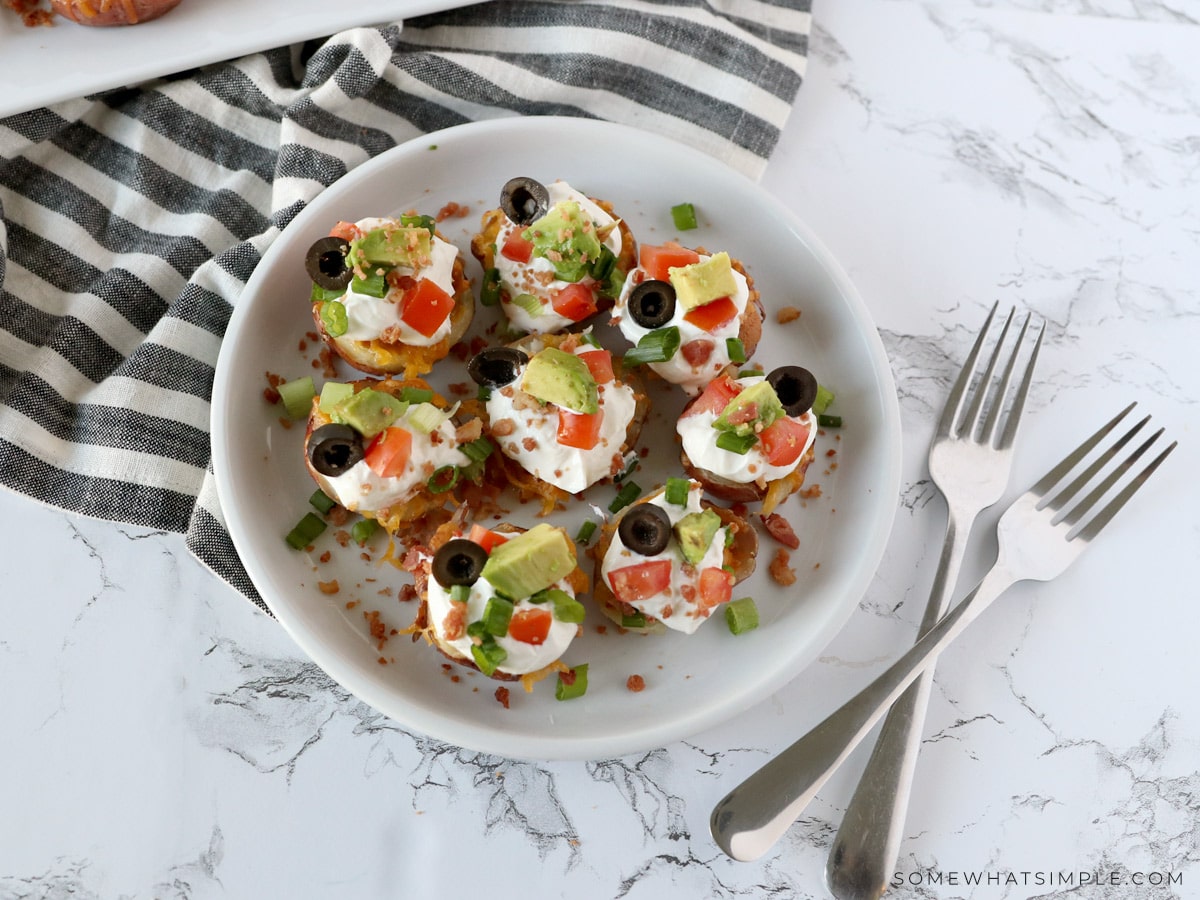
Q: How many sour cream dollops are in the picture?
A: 8